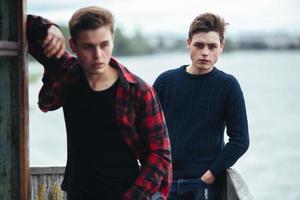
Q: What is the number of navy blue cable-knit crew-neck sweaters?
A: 1